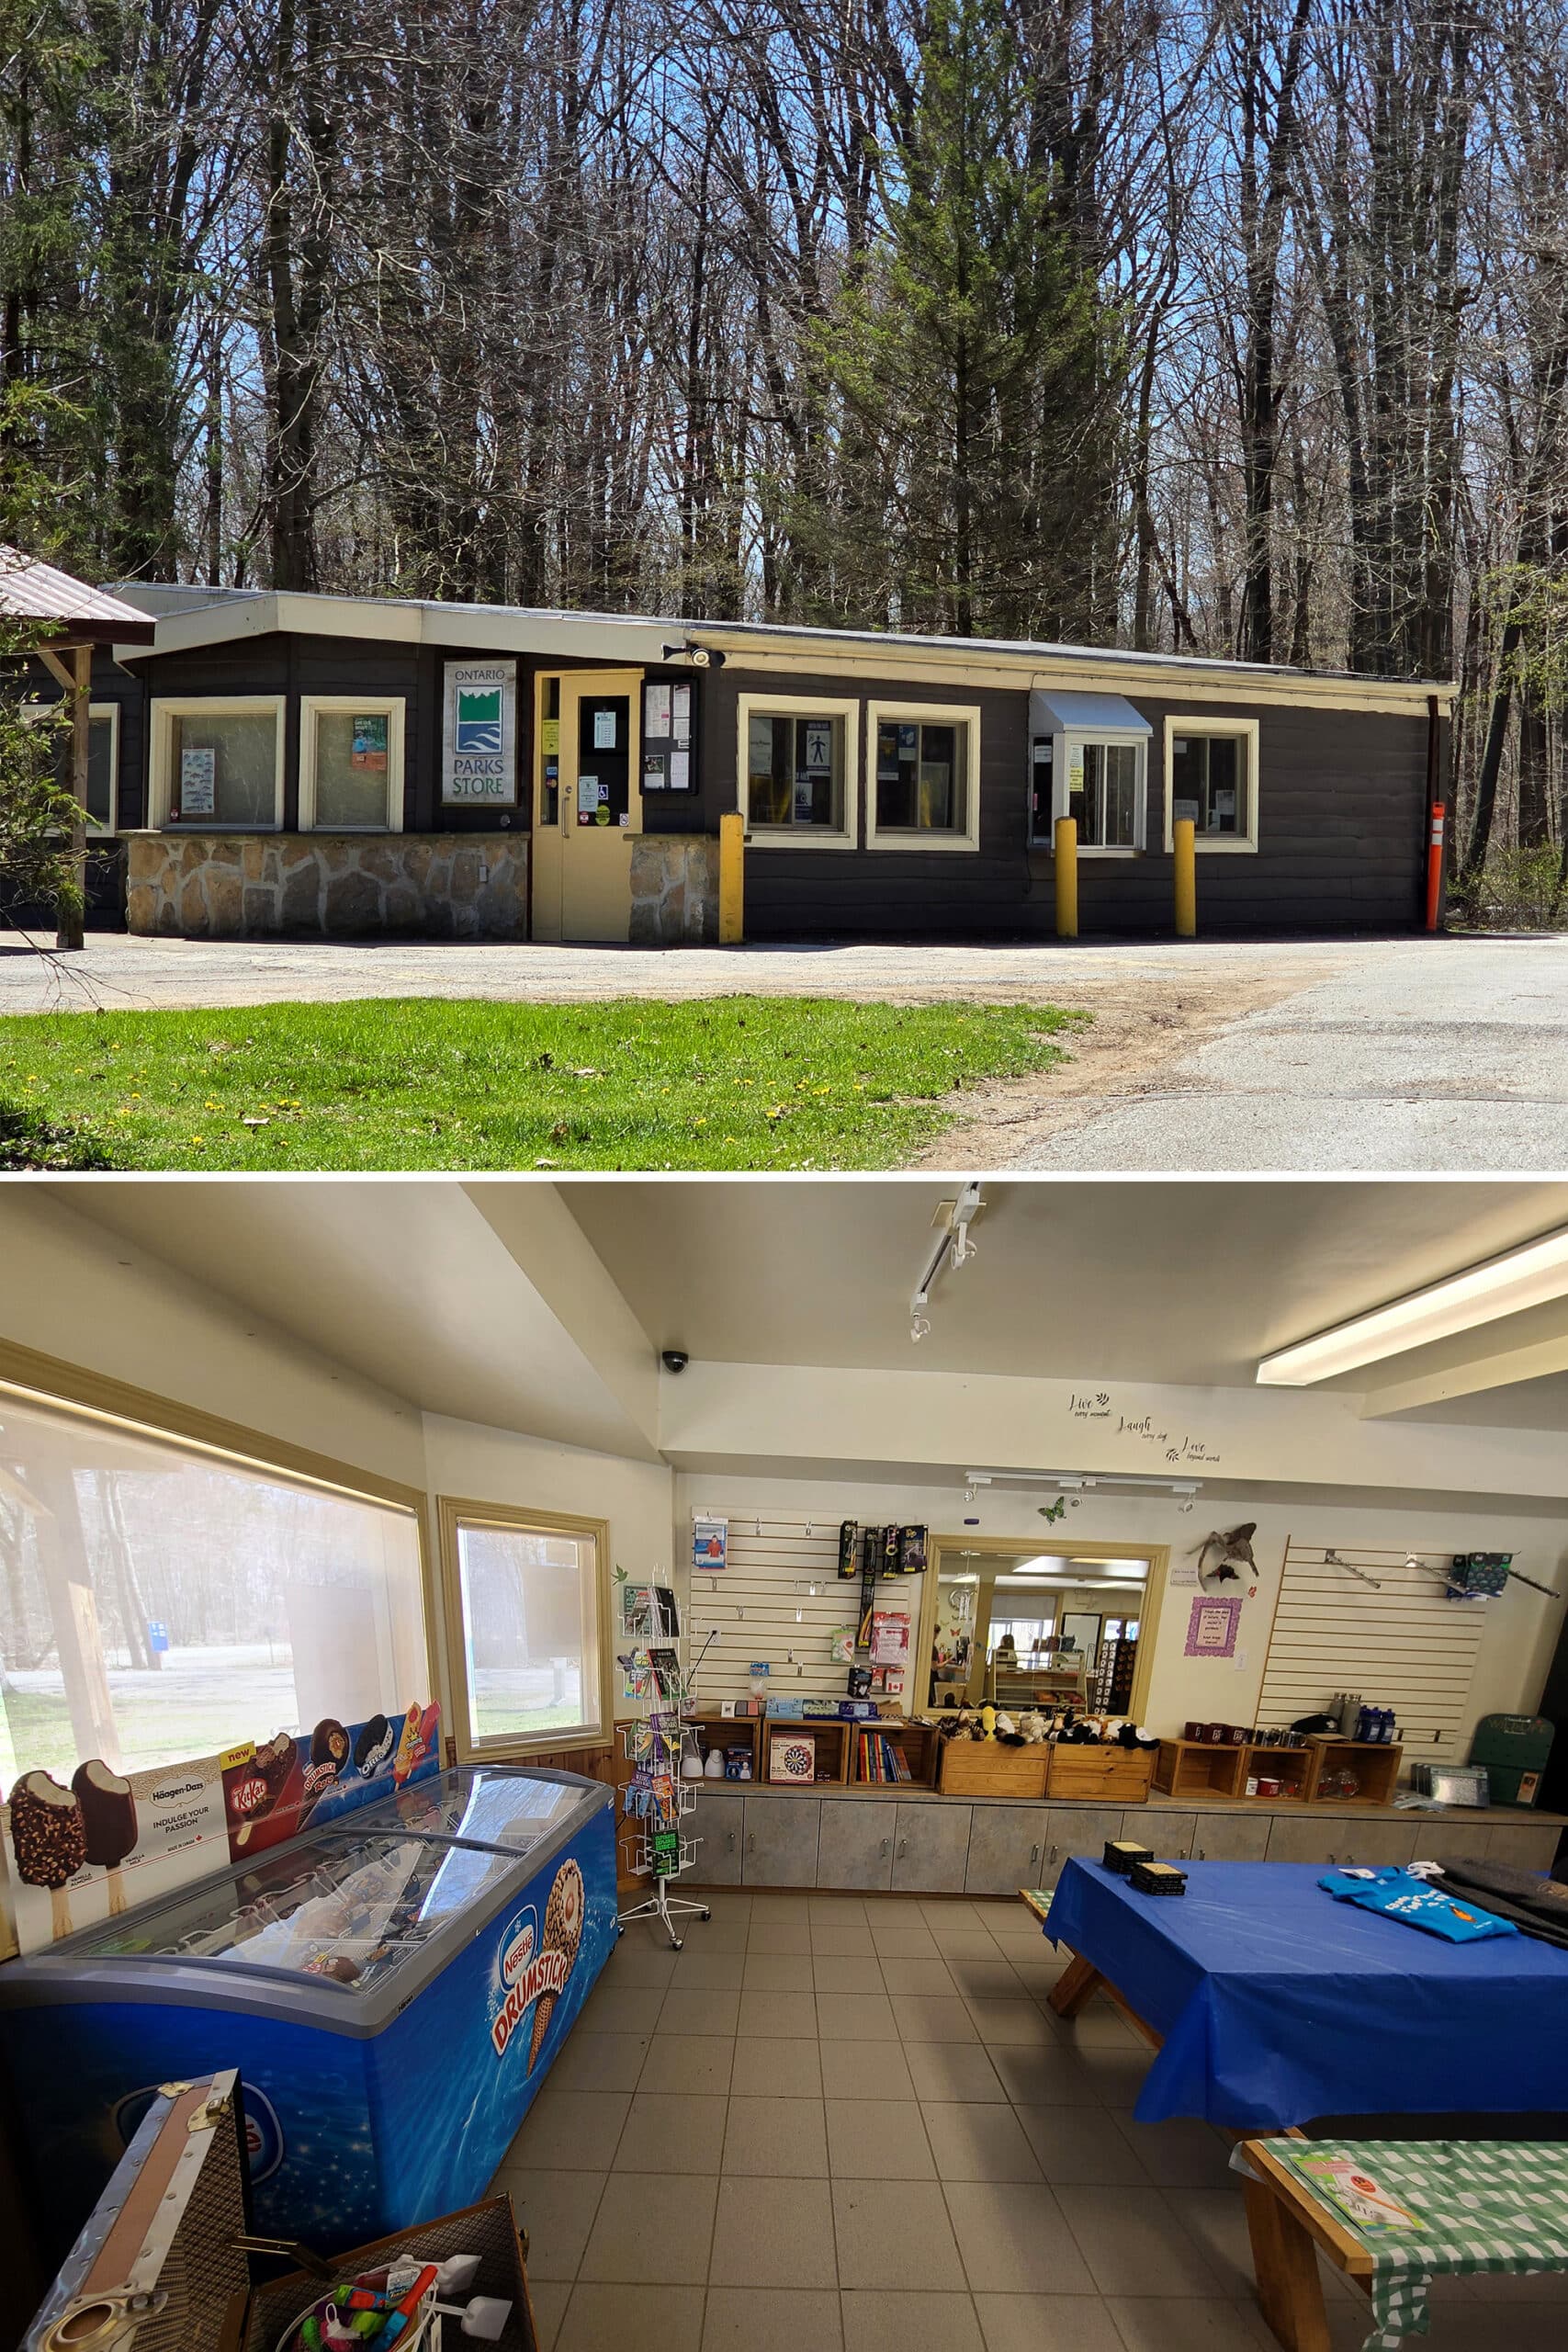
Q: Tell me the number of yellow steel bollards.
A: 3